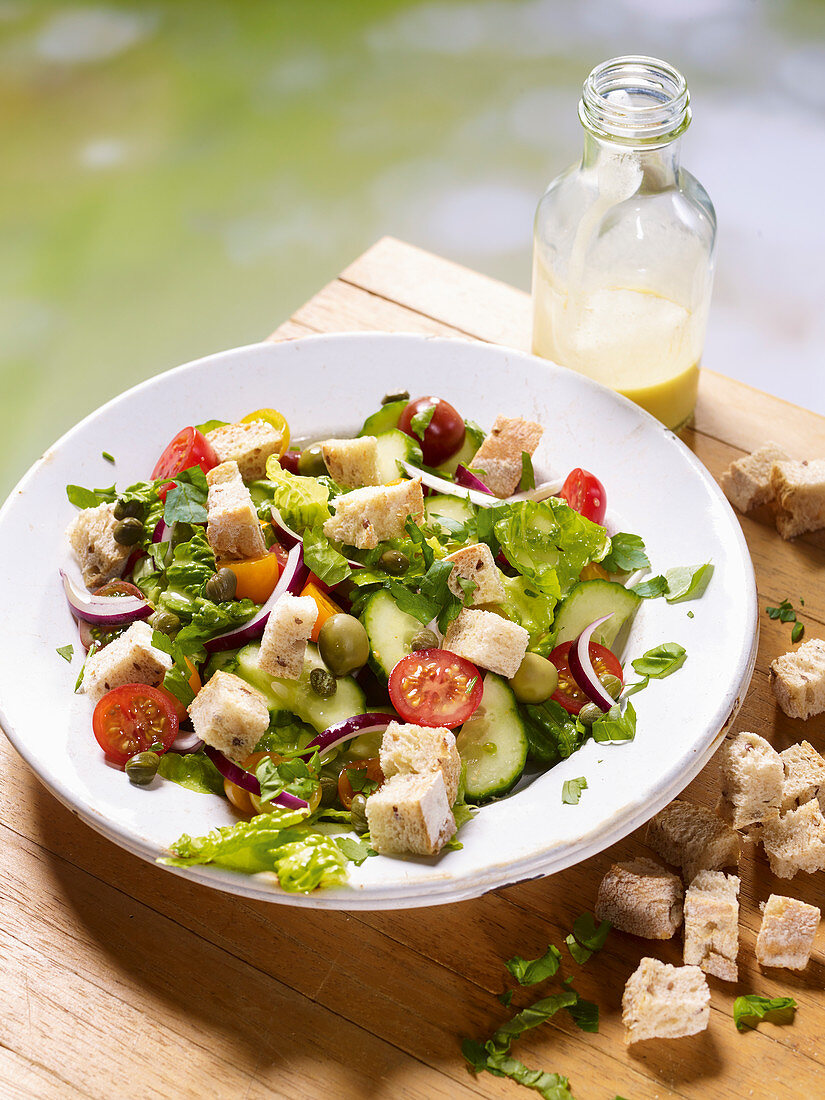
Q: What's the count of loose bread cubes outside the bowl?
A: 11